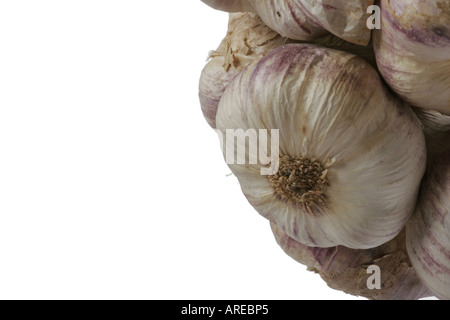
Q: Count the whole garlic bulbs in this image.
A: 1